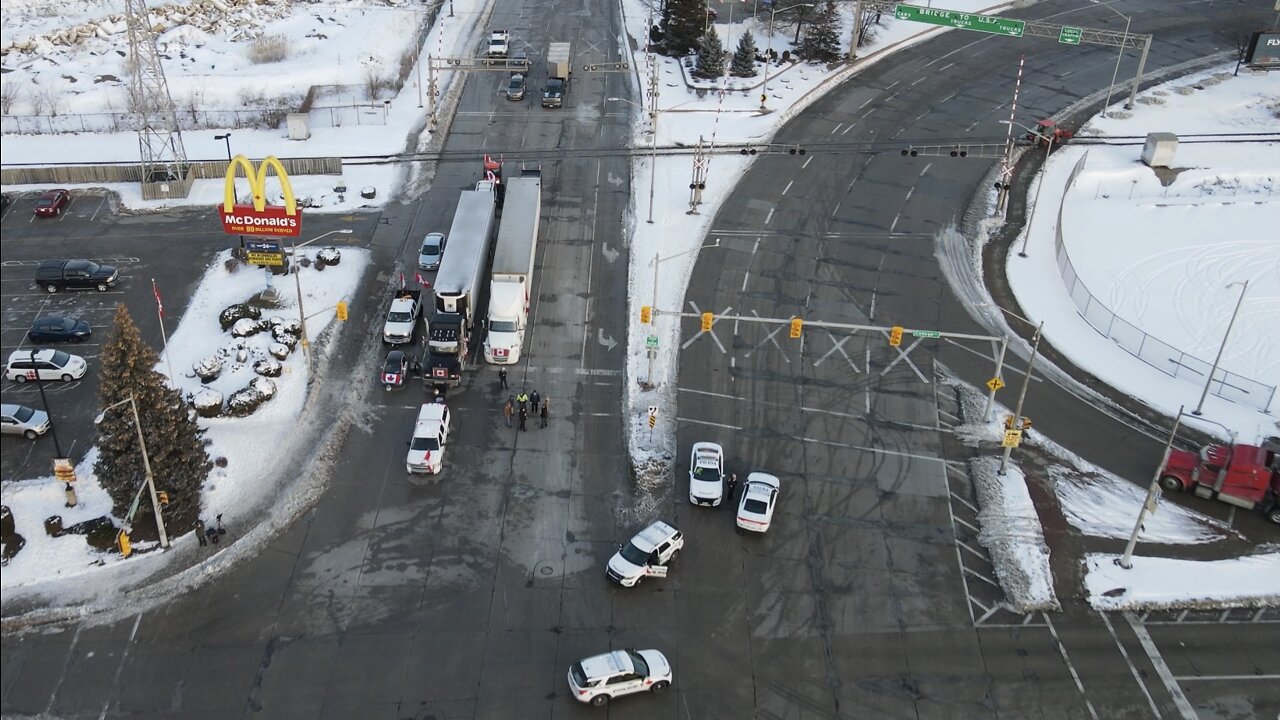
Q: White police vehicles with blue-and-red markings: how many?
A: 4